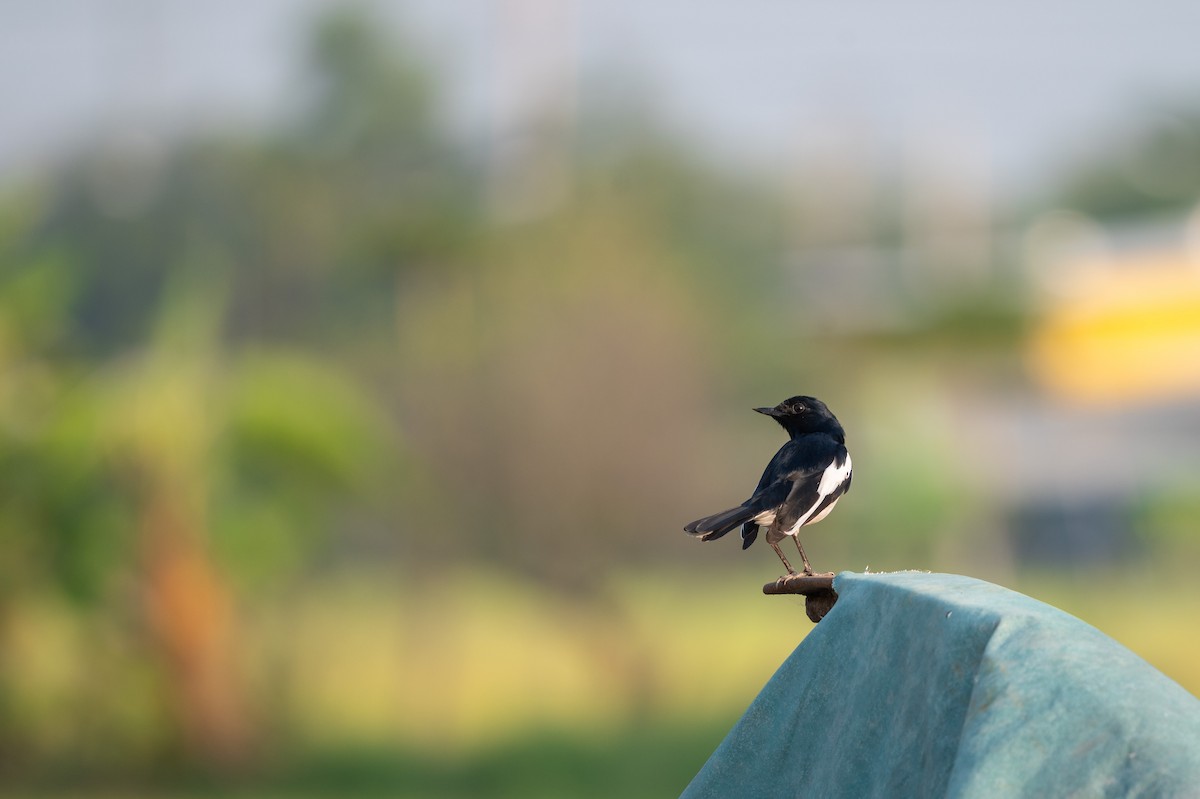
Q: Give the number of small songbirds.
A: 1